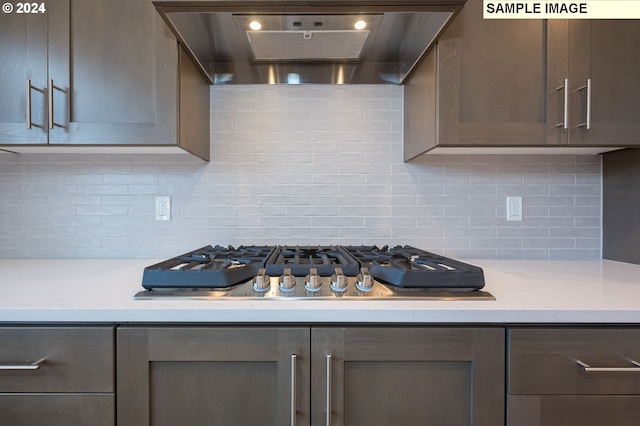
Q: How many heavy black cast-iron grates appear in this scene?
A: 3